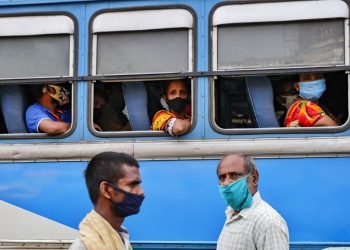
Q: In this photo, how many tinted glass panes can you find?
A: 3